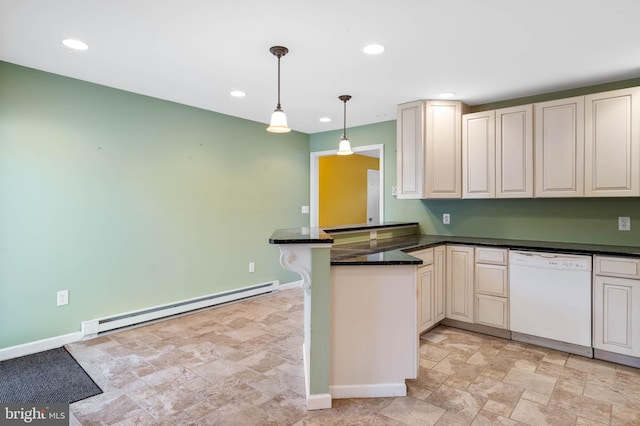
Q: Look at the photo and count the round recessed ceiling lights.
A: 5